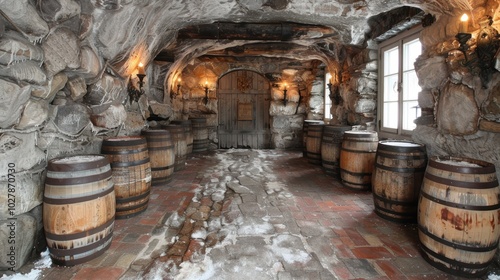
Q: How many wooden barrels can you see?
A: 12